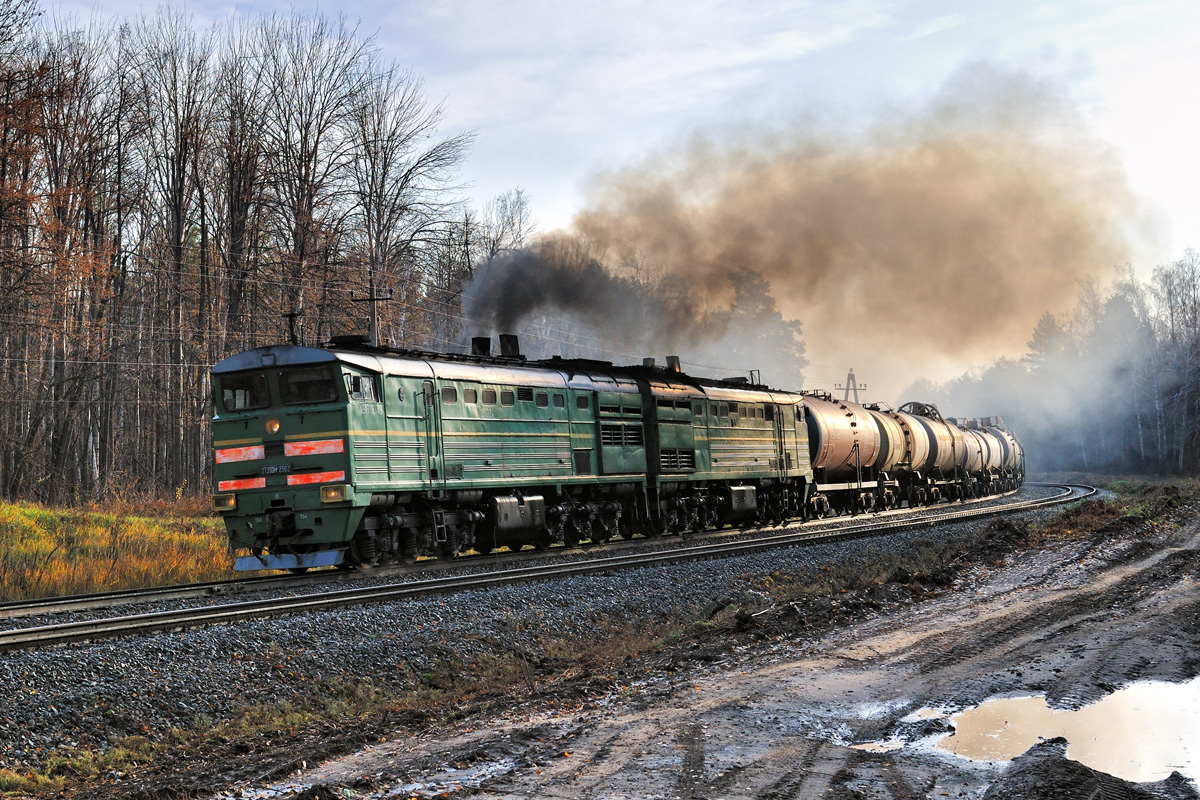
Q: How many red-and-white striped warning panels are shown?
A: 4